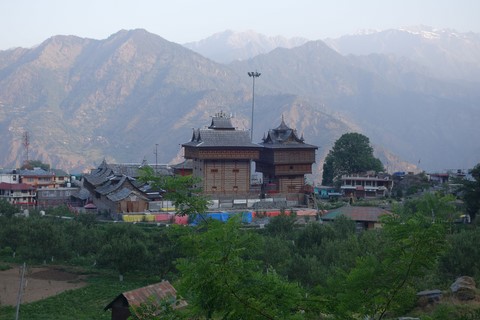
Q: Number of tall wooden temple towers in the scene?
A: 2